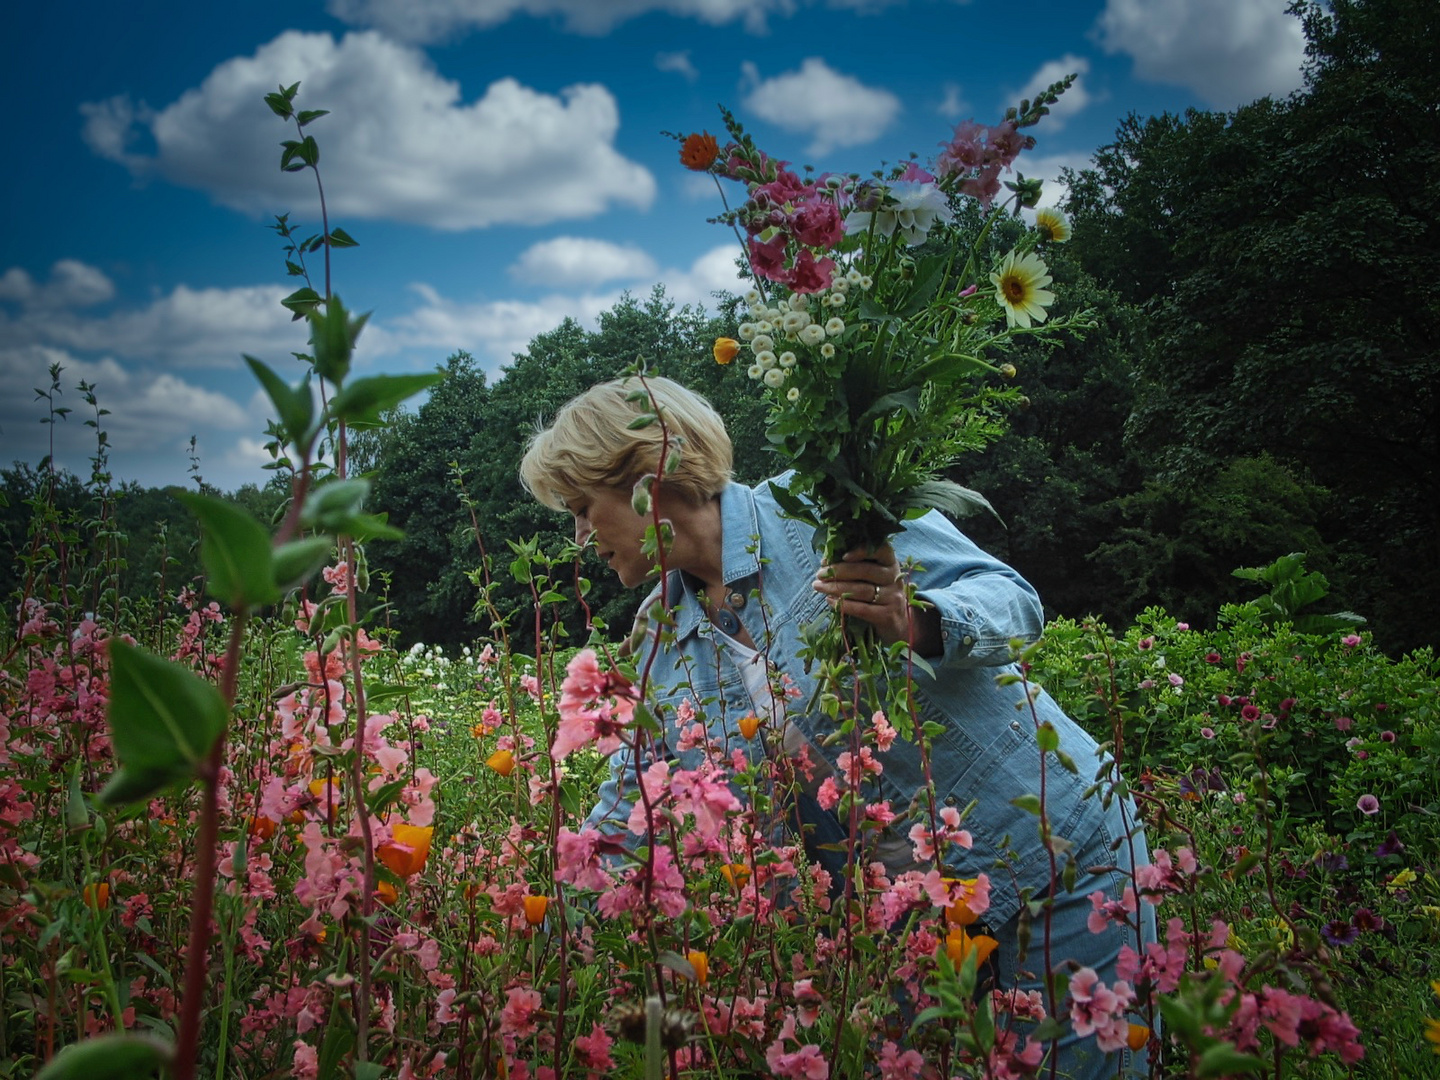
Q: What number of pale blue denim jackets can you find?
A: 1